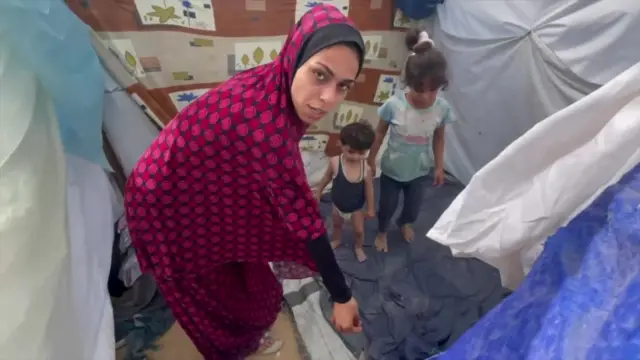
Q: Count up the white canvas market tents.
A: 0